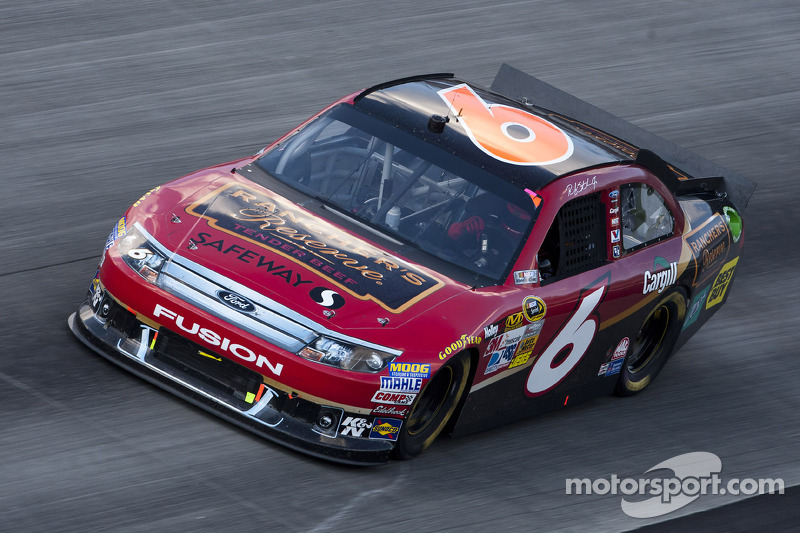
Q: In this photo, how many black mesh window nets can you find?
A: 1